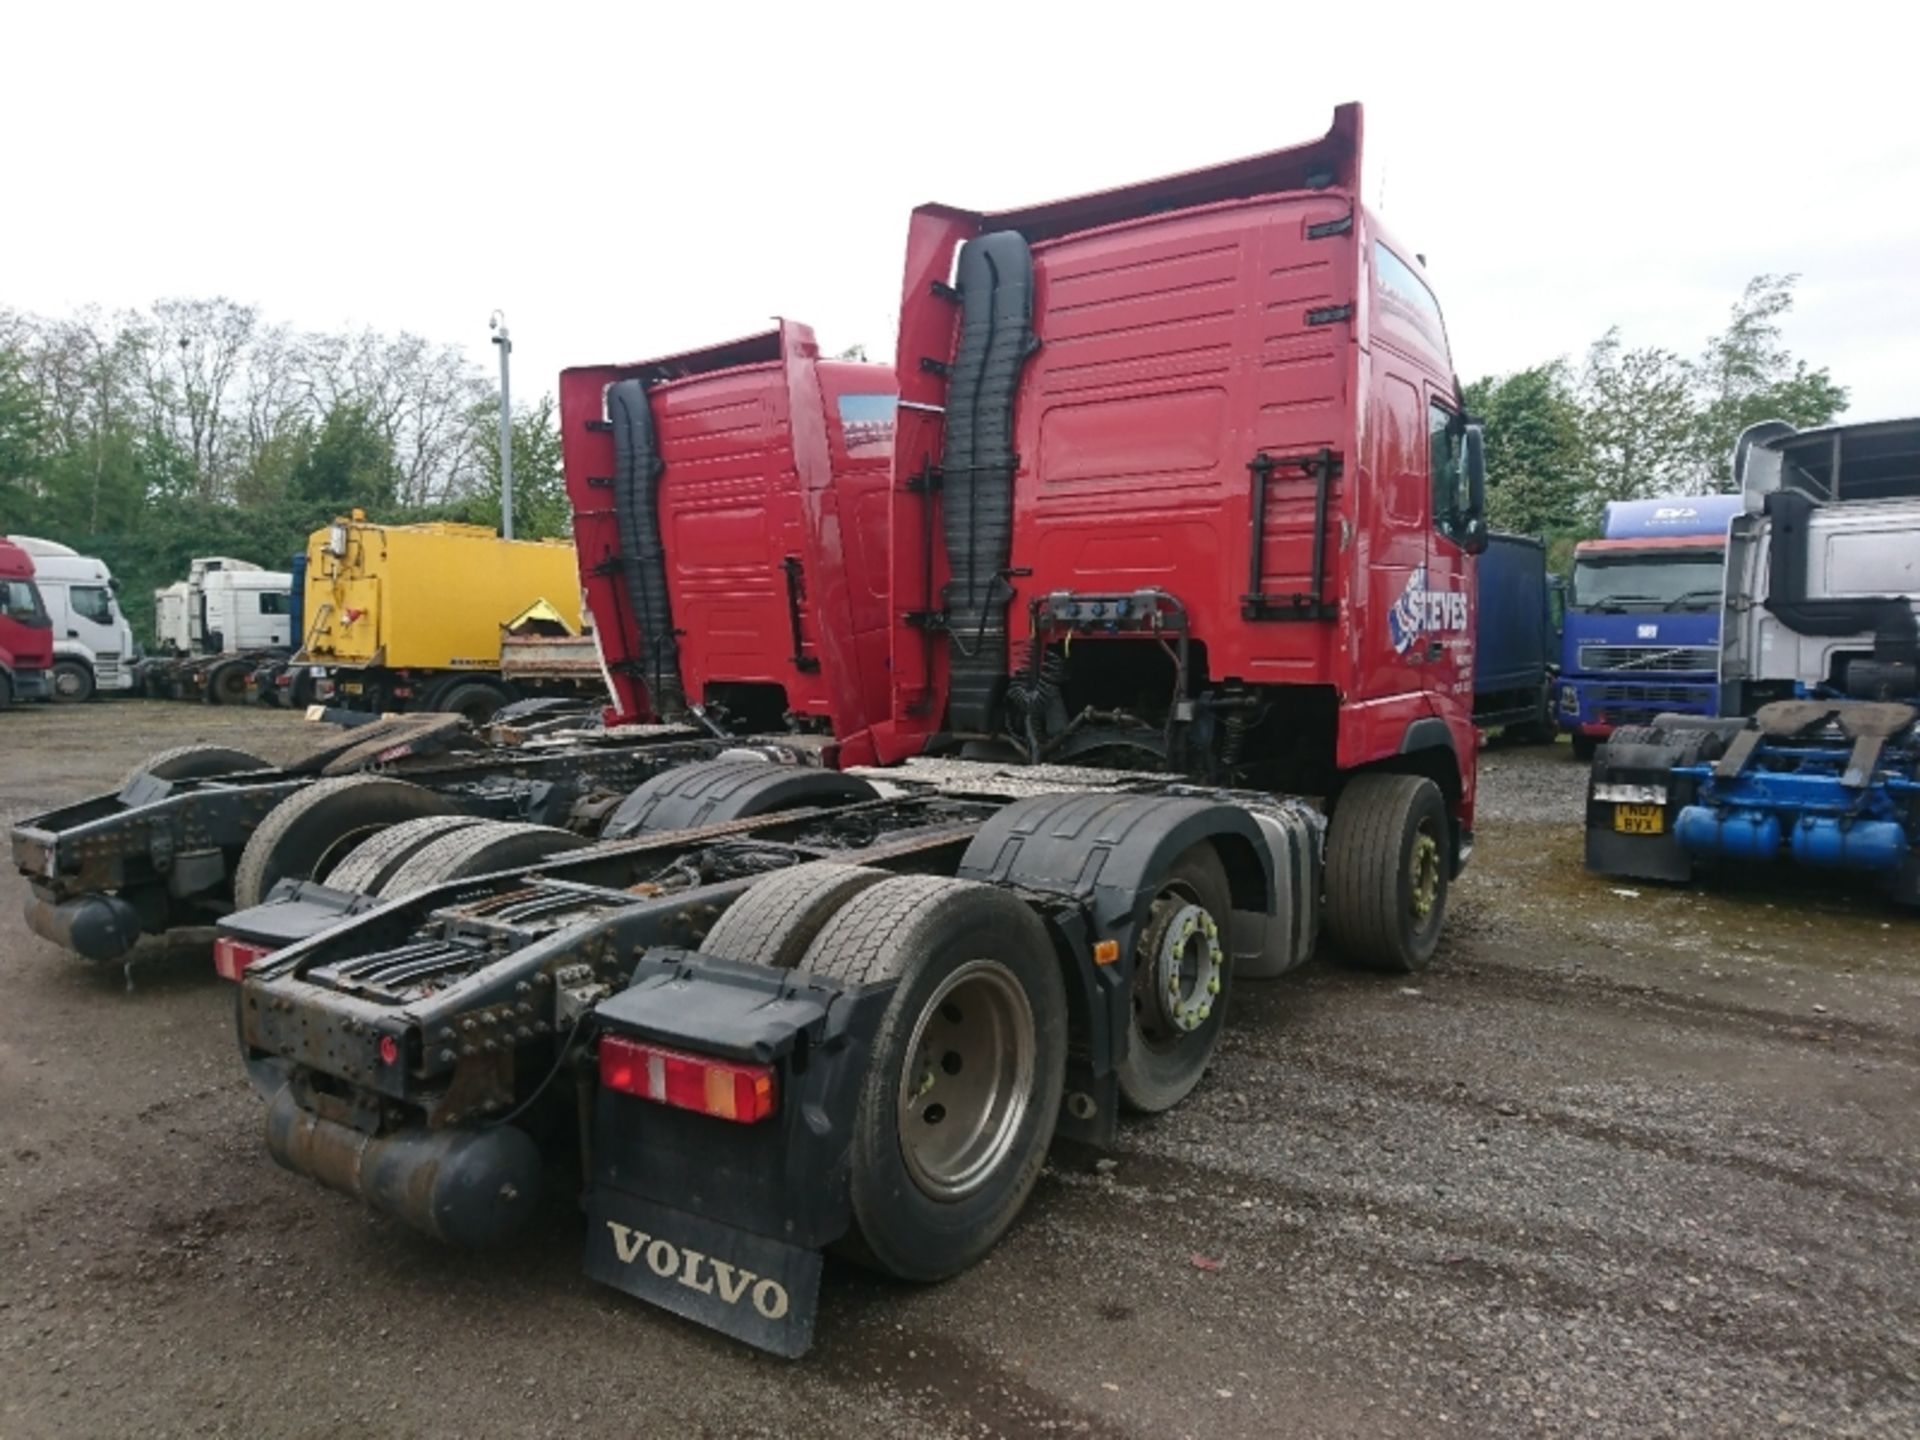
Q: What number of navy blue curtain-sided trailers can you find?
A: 1